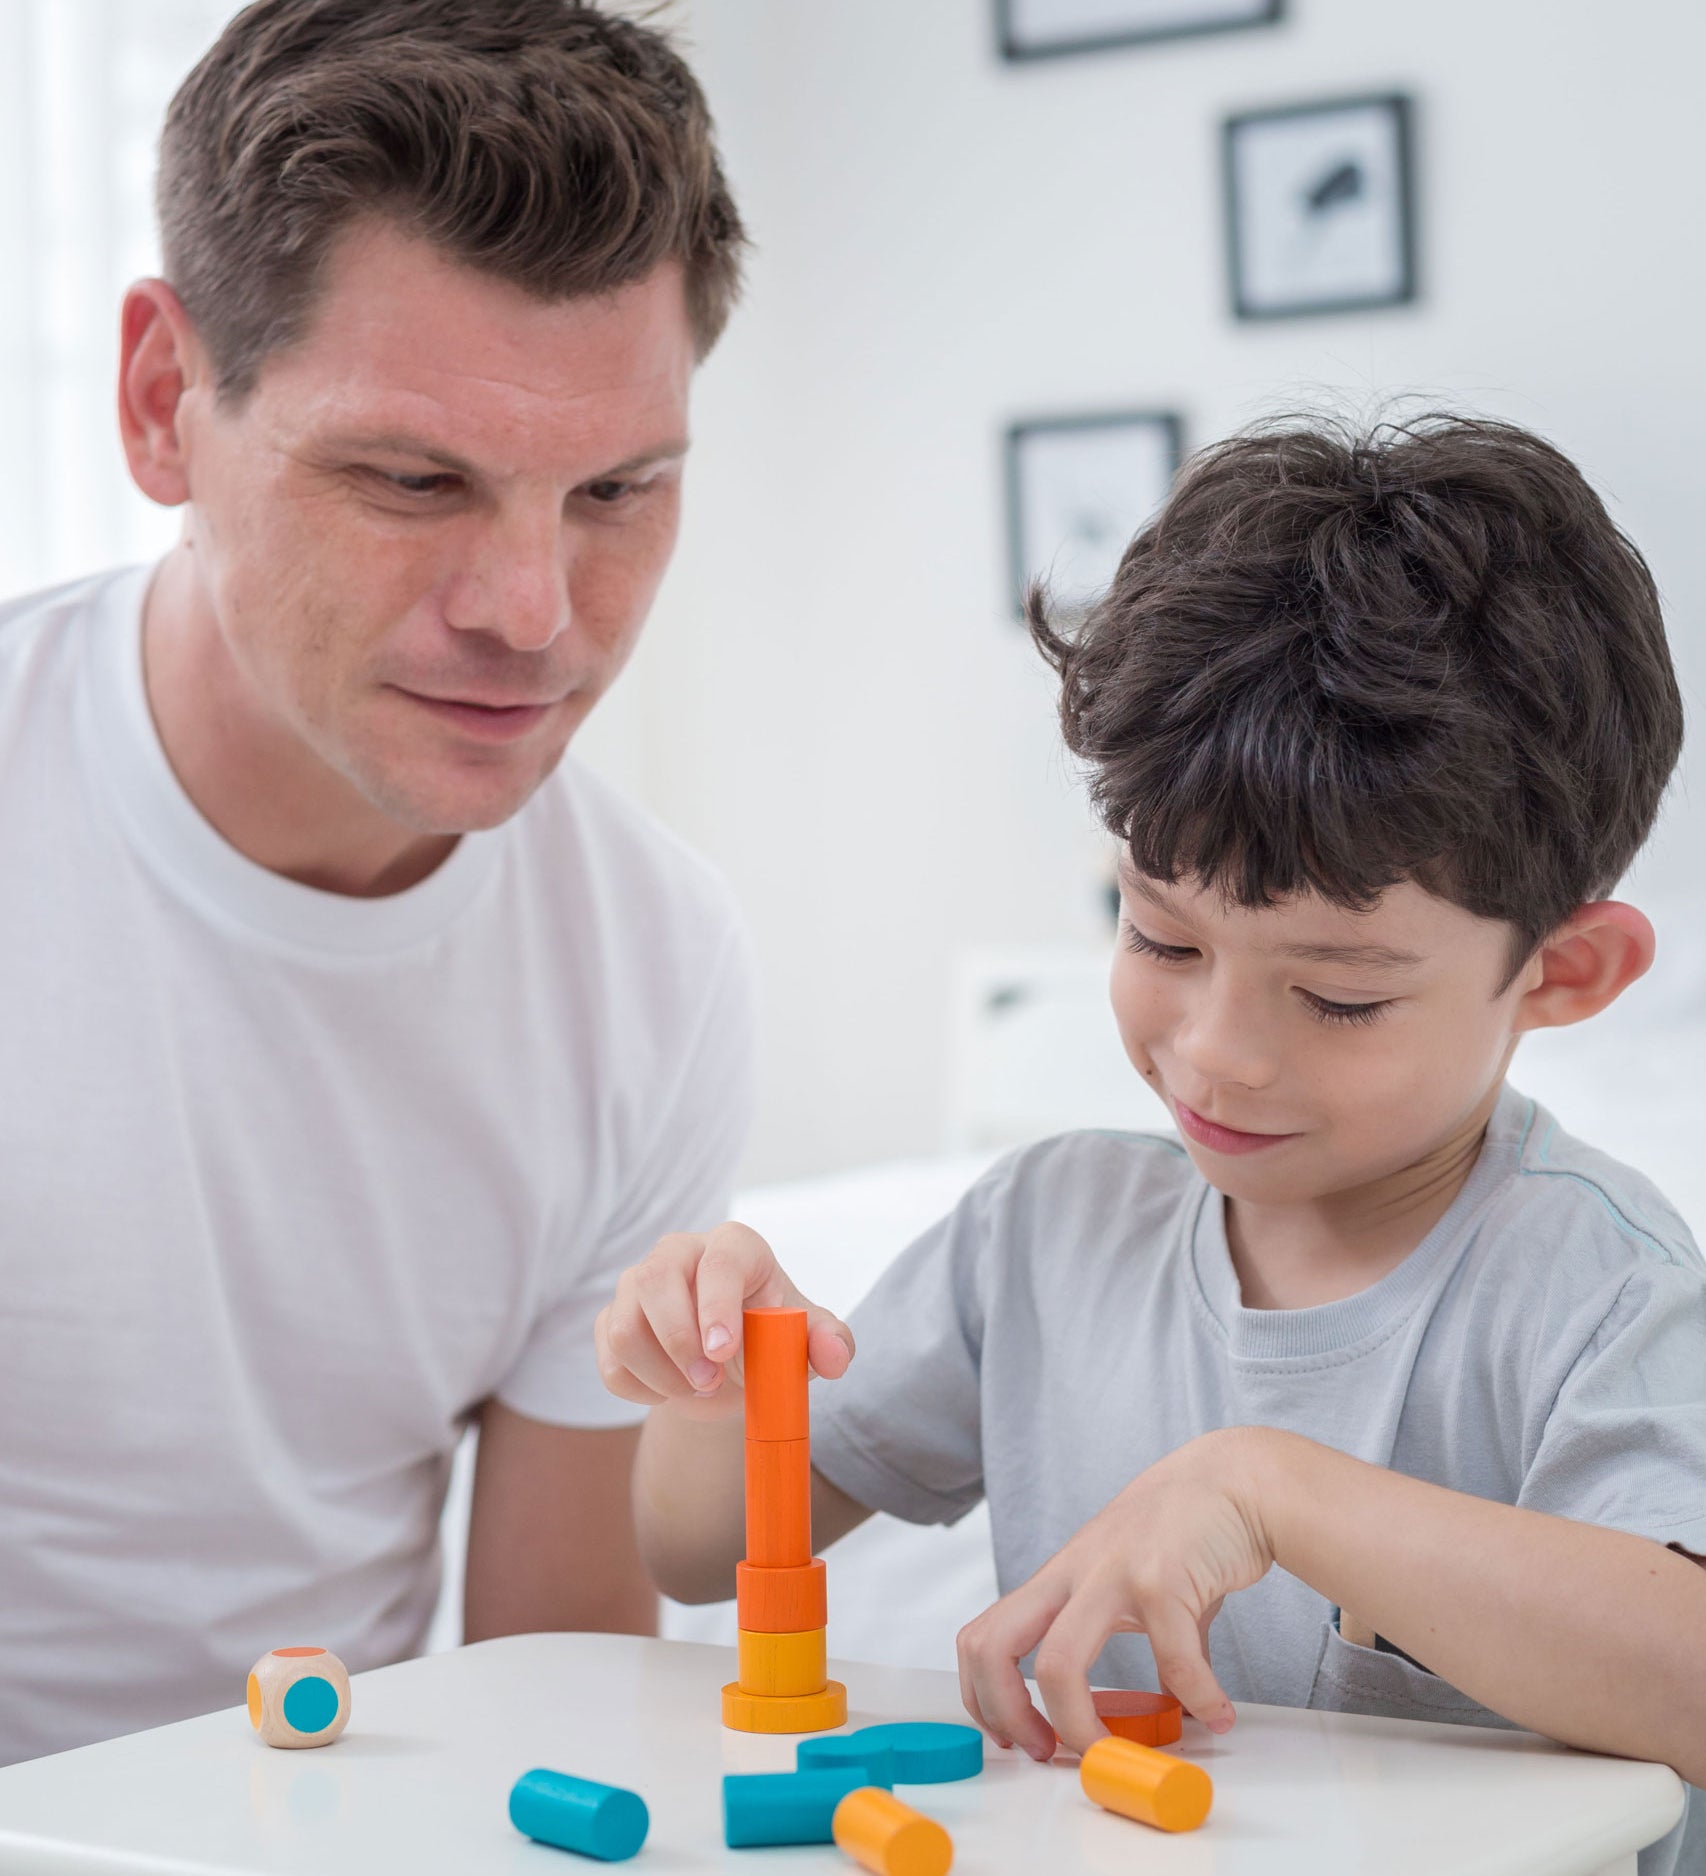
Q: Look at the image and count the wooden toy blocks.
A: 13